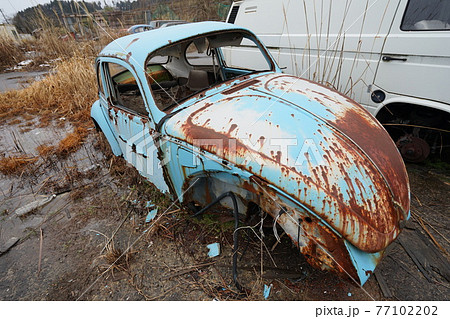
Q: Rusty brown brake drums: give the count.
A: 1